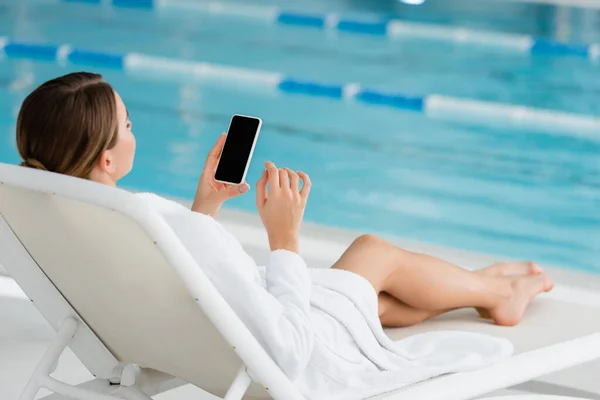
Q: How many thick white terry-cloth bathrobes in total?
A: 1